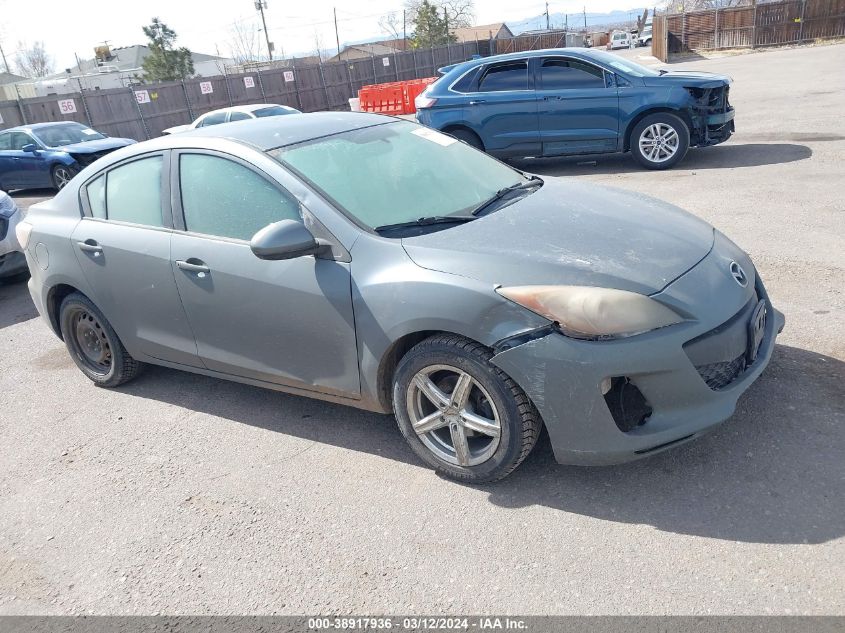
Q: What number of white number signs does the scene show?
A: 5